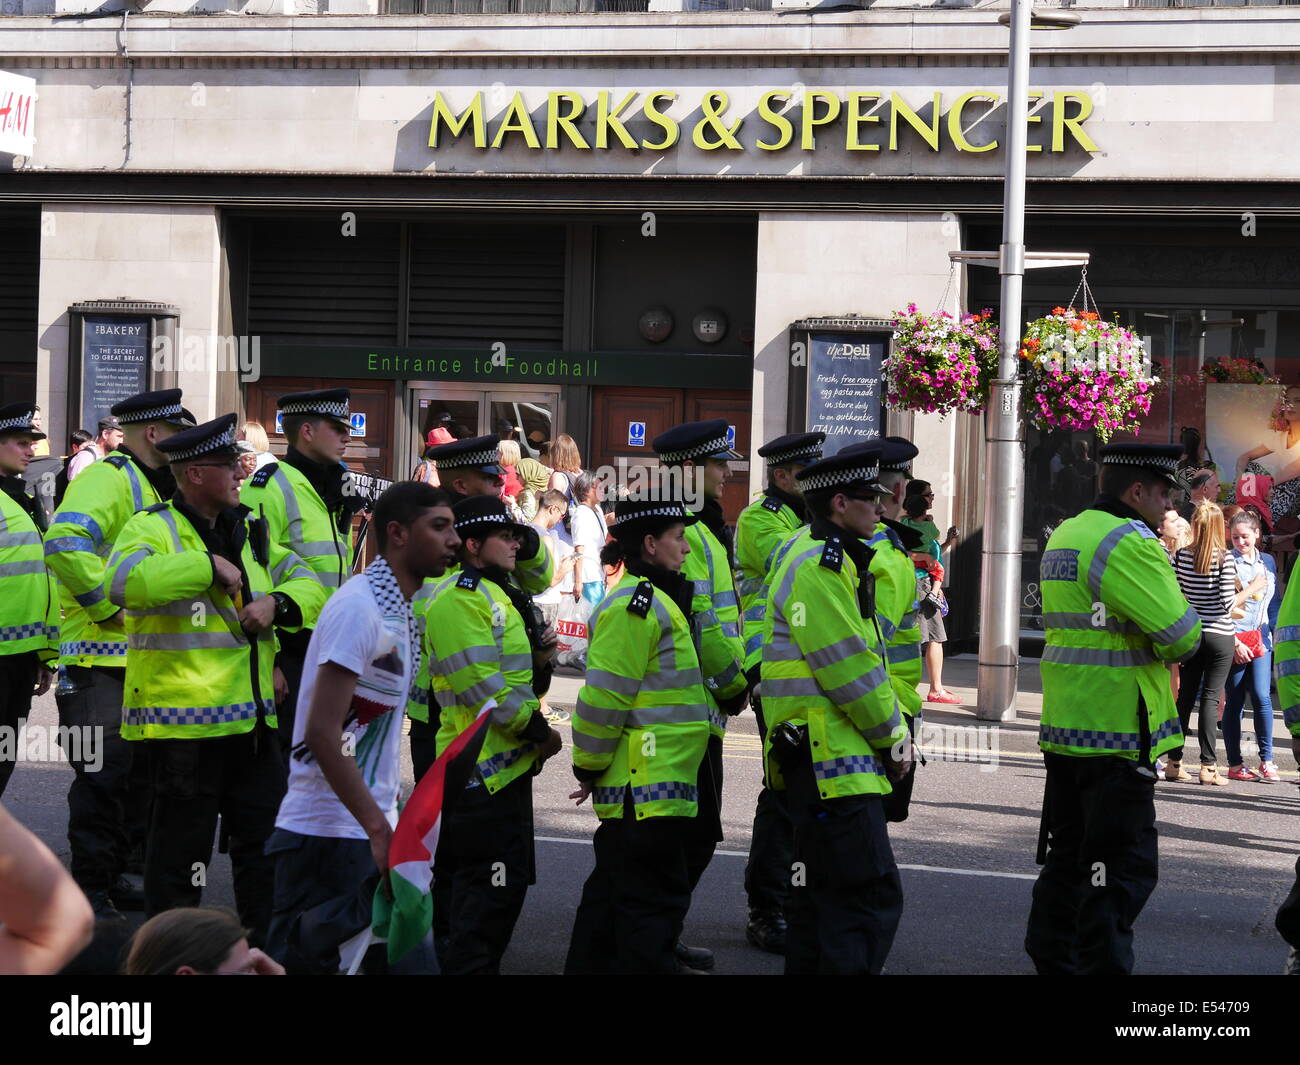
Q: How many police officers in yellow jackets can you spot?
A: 13